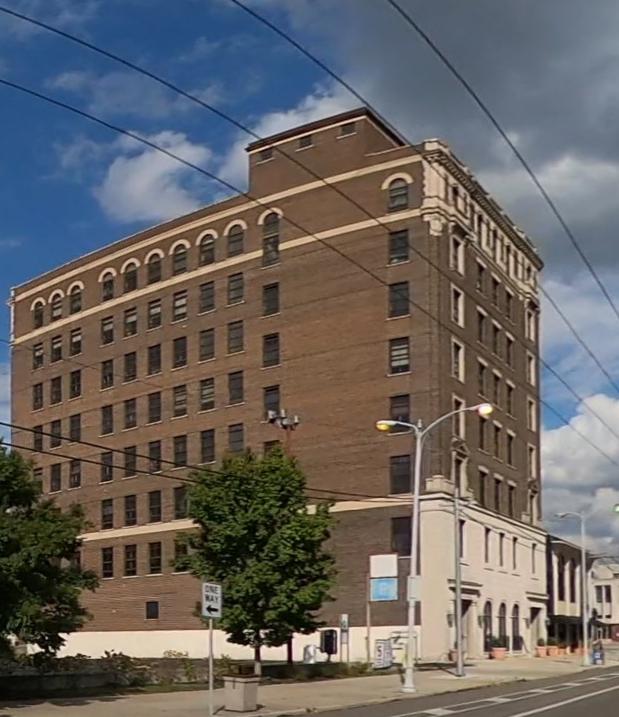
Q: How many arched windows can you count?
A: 14